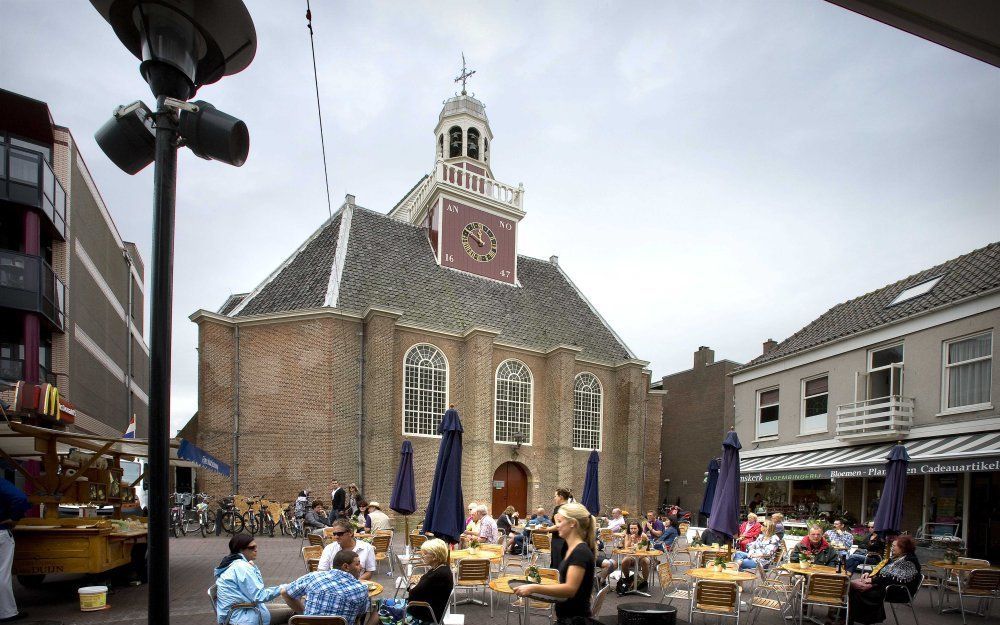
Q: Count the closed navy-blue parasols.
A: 6